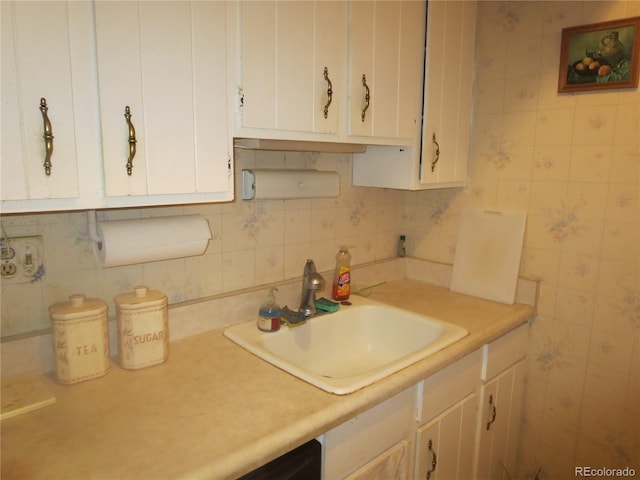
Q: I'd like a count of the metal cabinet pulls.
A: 7